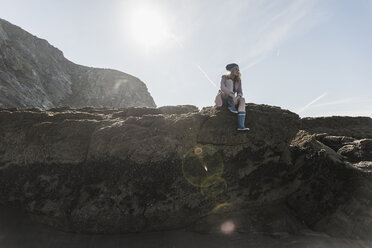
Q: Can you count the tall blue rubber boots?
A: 2